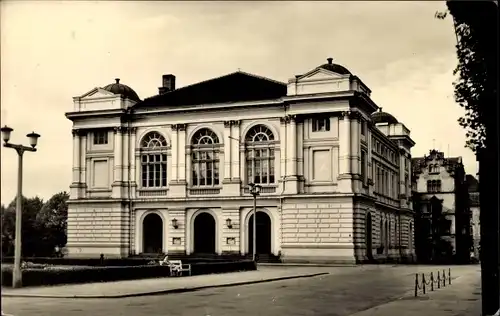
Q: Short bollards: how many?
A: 6